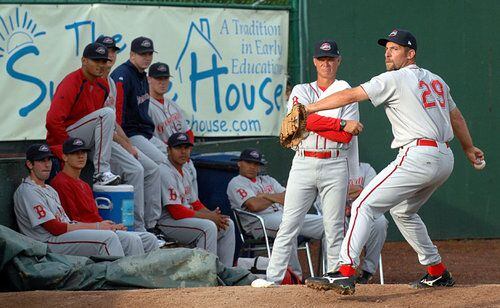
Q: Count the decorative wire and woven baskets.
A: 0